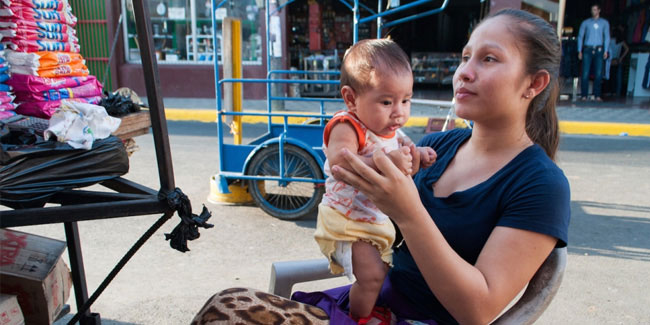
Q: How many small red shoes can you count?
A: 1